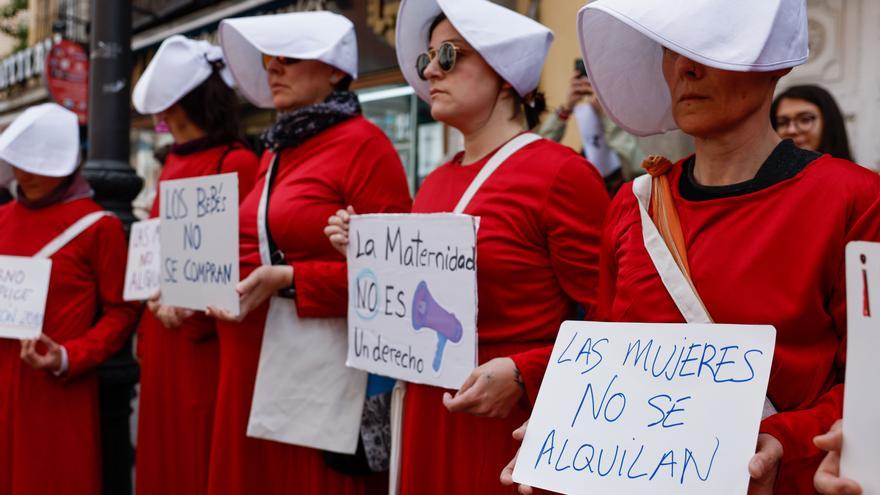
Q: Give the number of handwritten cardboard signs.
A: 6